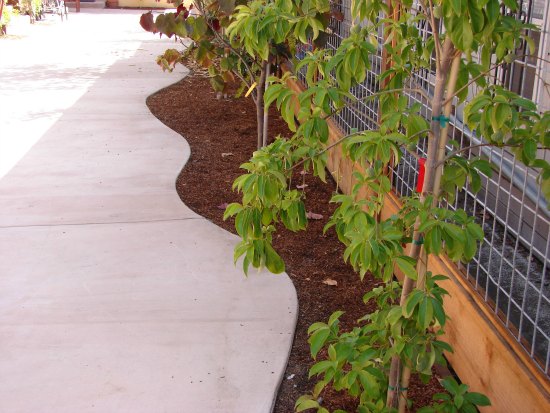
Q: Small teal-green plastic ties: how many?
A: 3